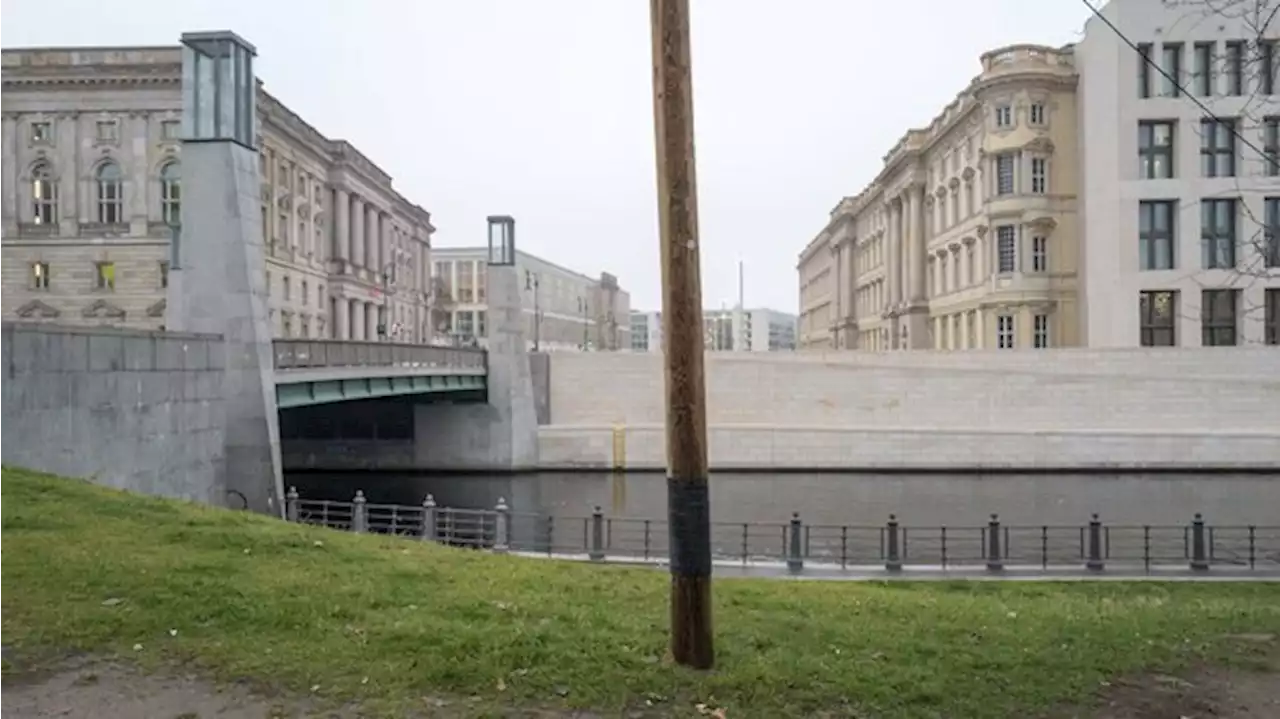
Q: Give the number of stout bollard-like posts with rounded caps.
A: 10